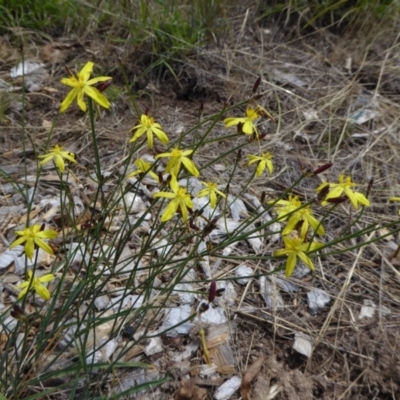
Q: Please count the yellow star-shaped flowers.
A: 15